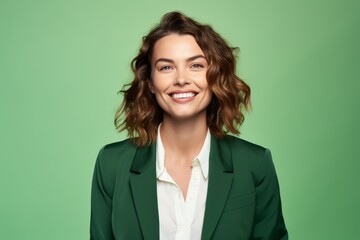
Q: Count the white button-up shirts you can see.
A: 1